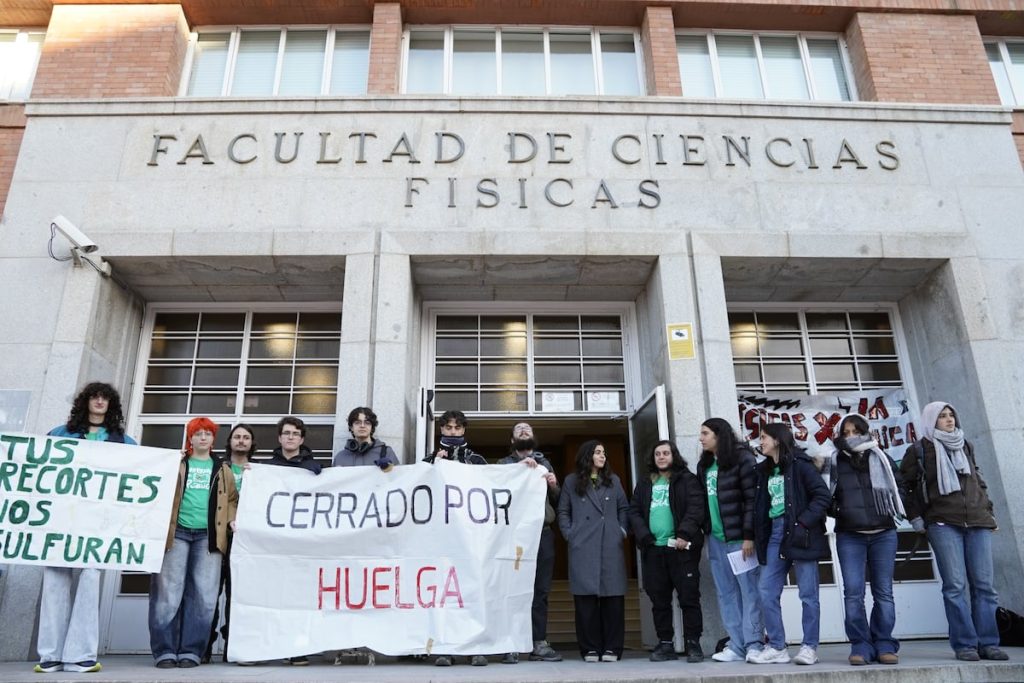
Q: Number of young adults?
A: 13